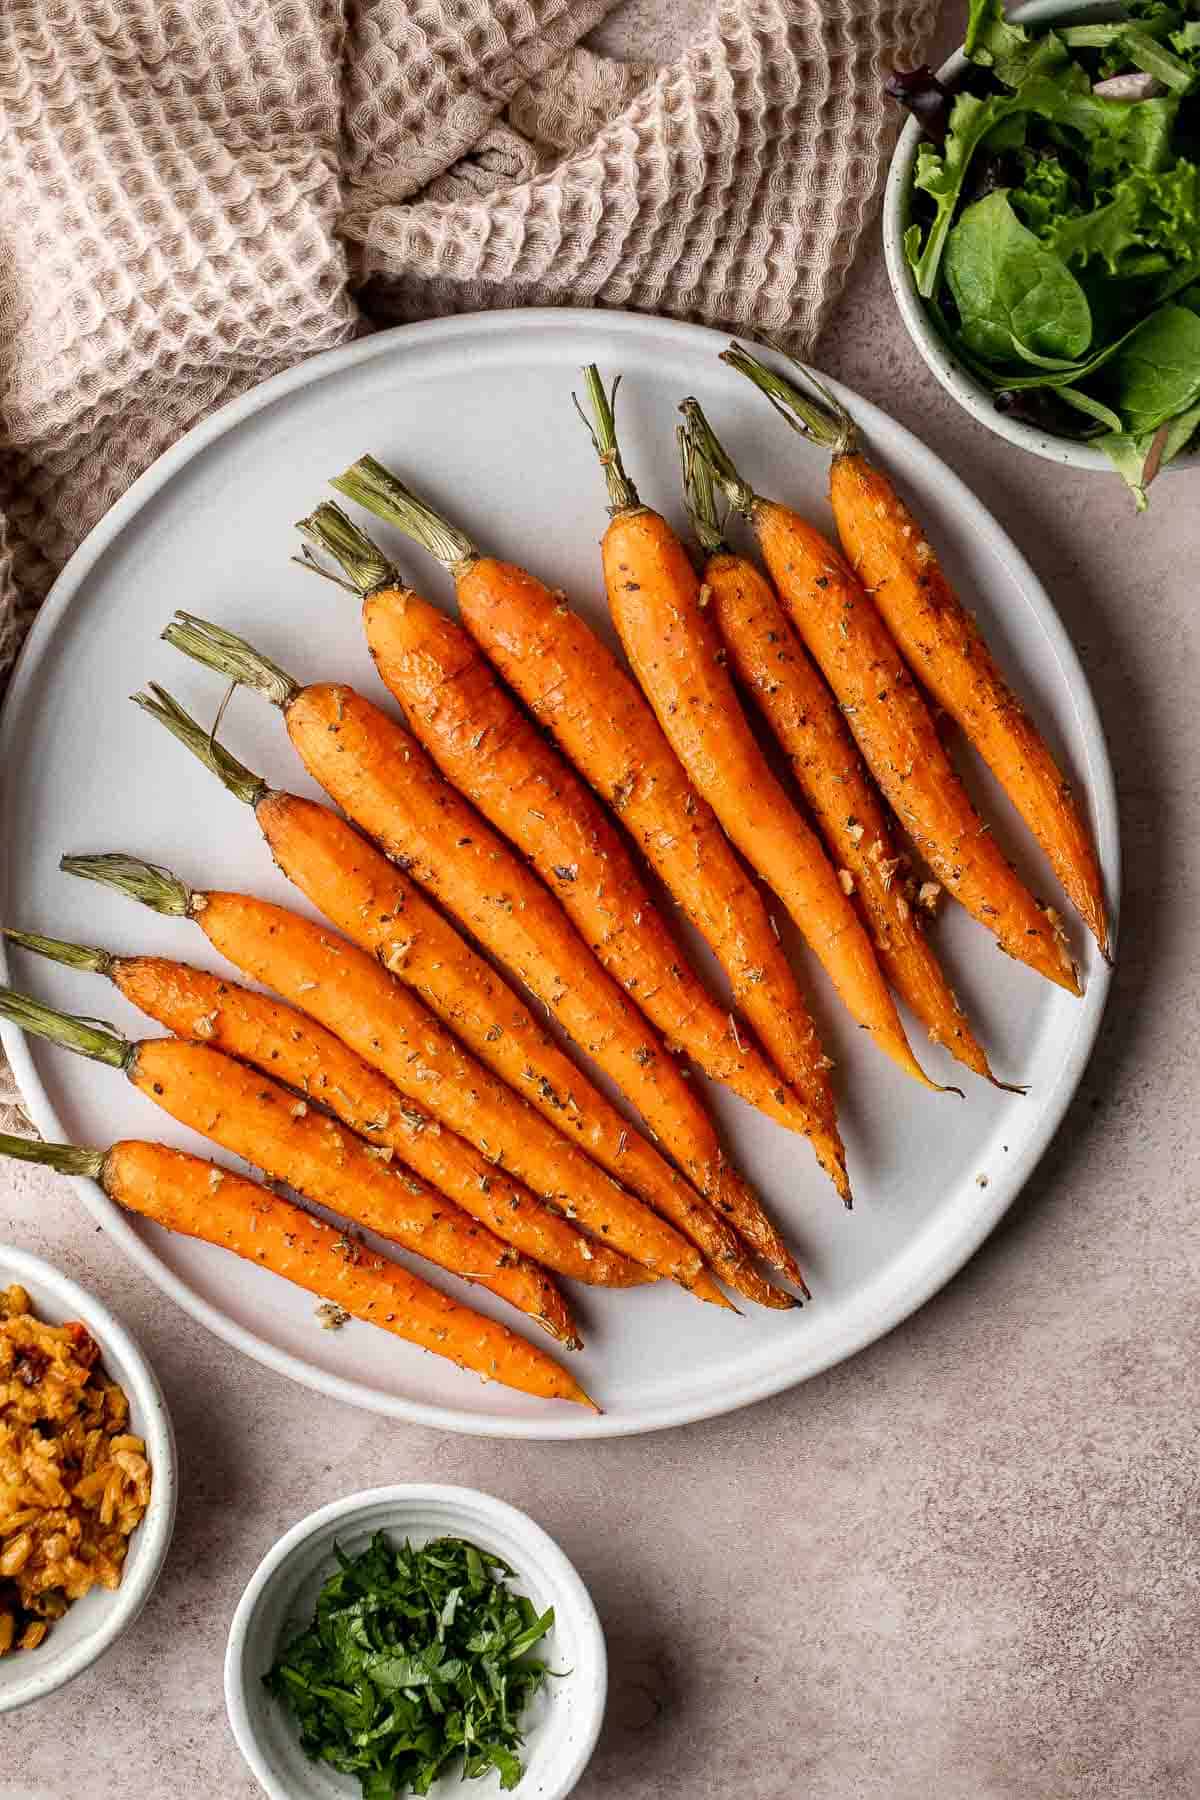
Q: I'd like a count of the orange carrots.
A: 12